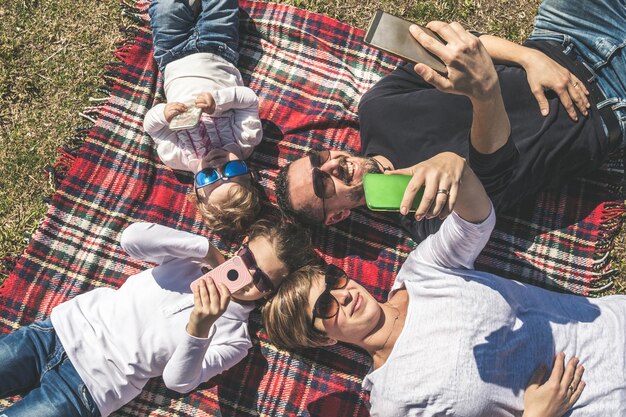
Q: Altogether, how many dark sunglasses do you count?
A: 3